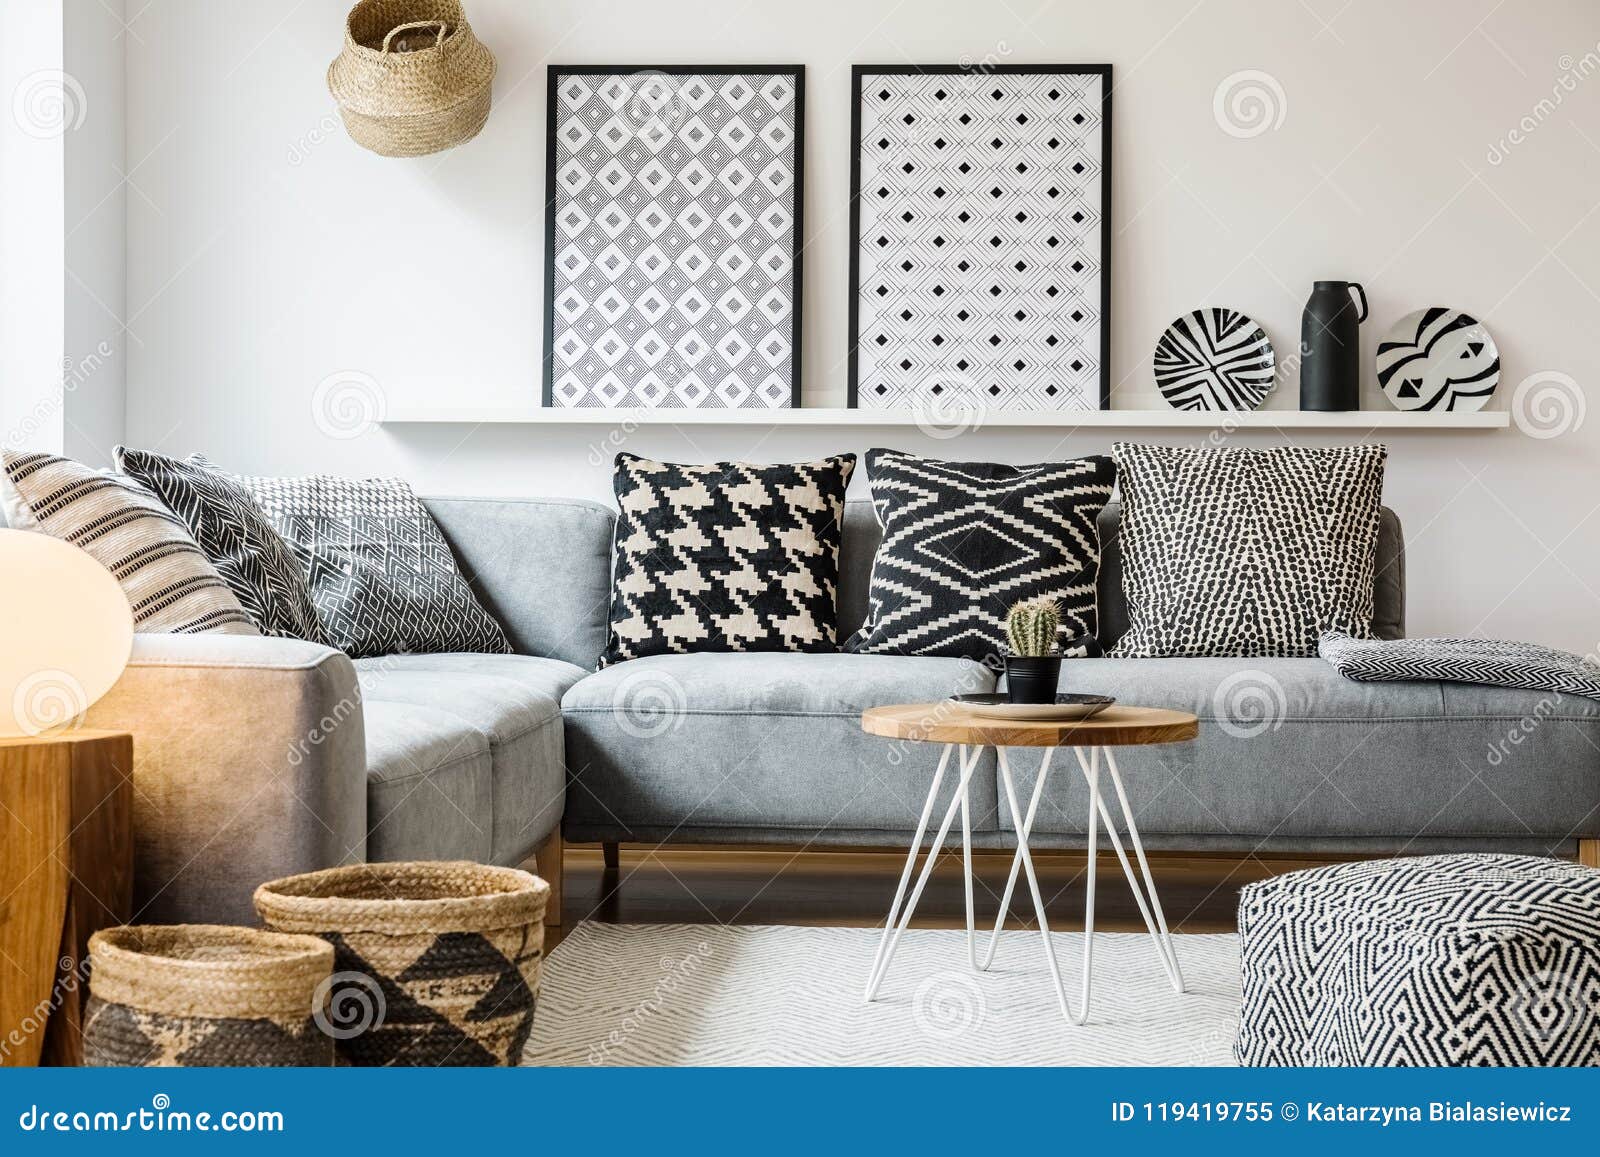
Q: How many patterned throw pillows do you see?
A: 6